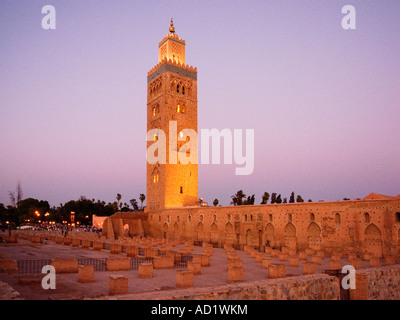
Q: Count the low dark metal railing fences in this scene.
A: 4